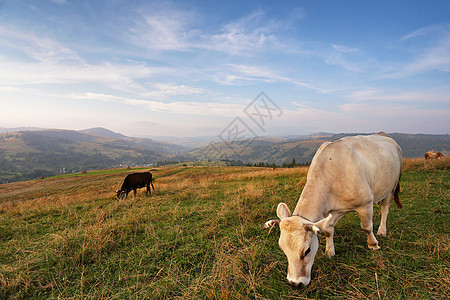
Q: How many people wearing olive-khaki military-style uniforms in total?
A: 0